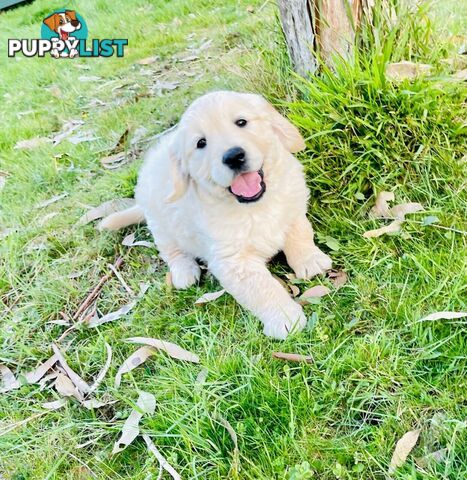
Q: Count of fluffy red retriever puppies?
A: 0